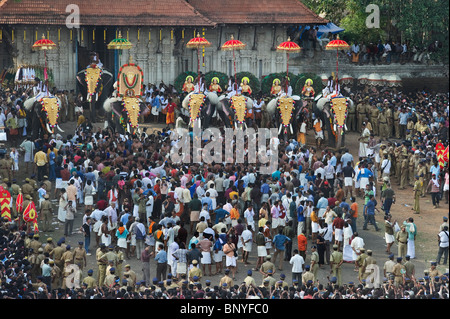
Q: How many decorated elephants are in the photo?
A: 7